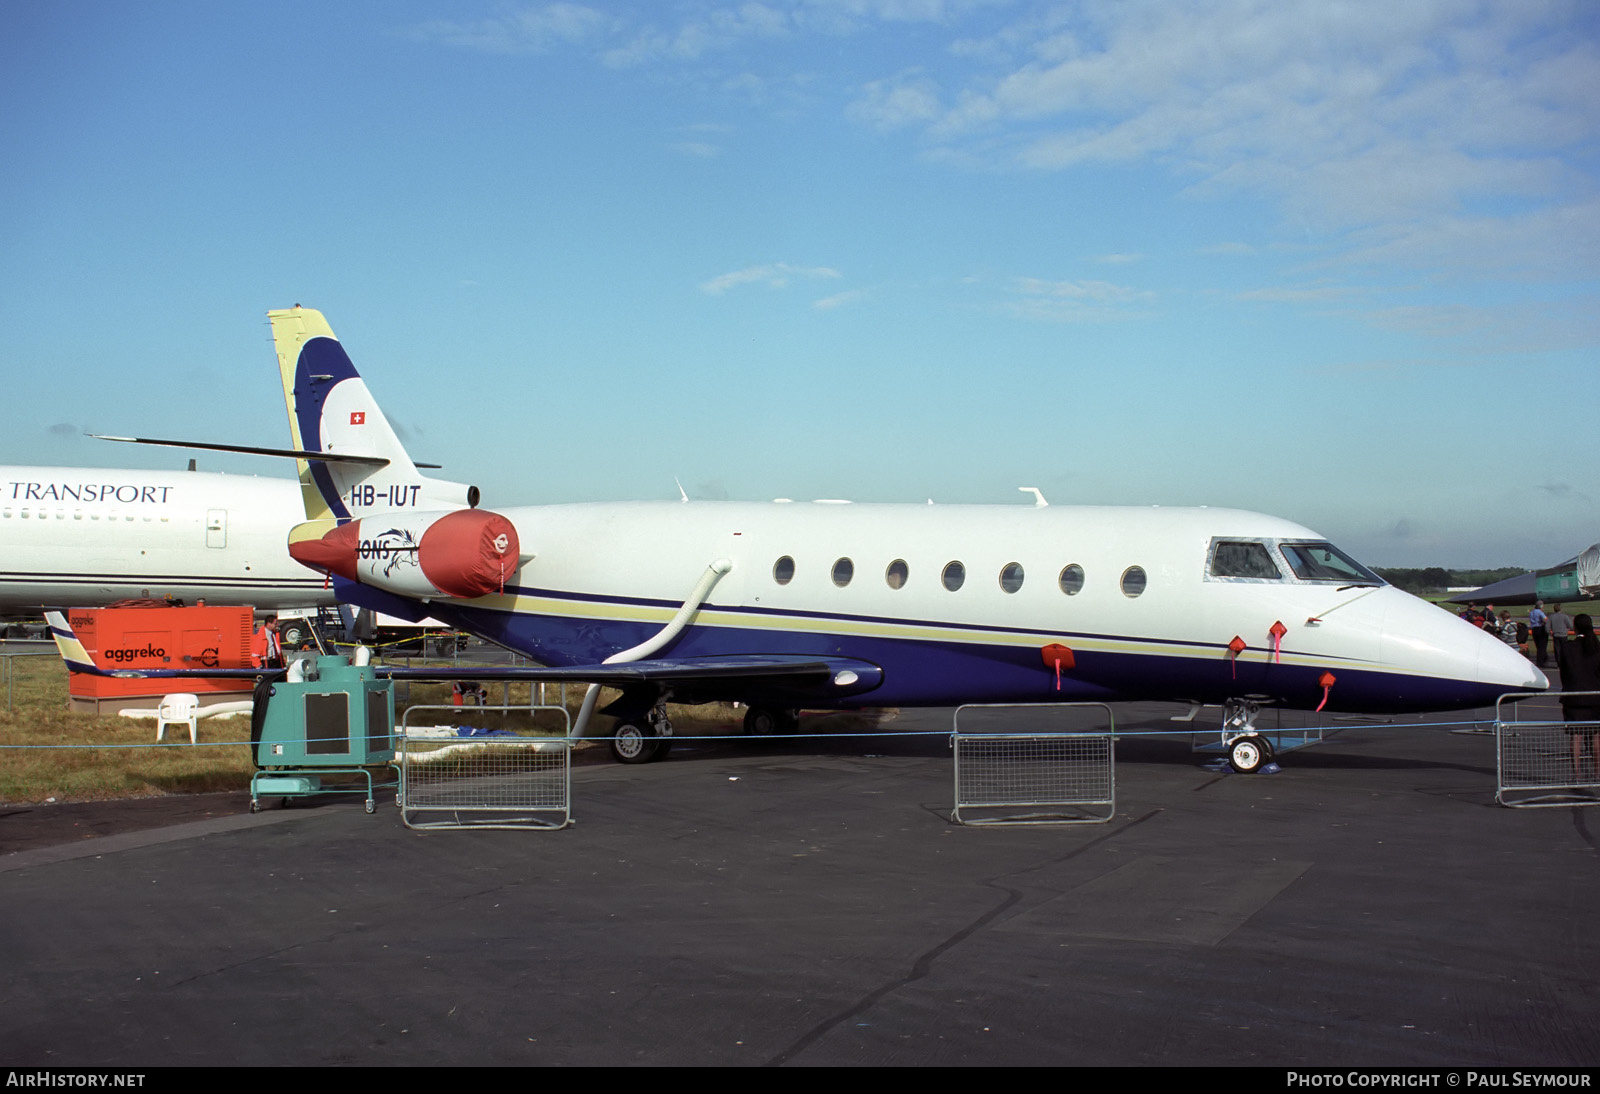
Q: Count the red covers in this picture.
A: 6